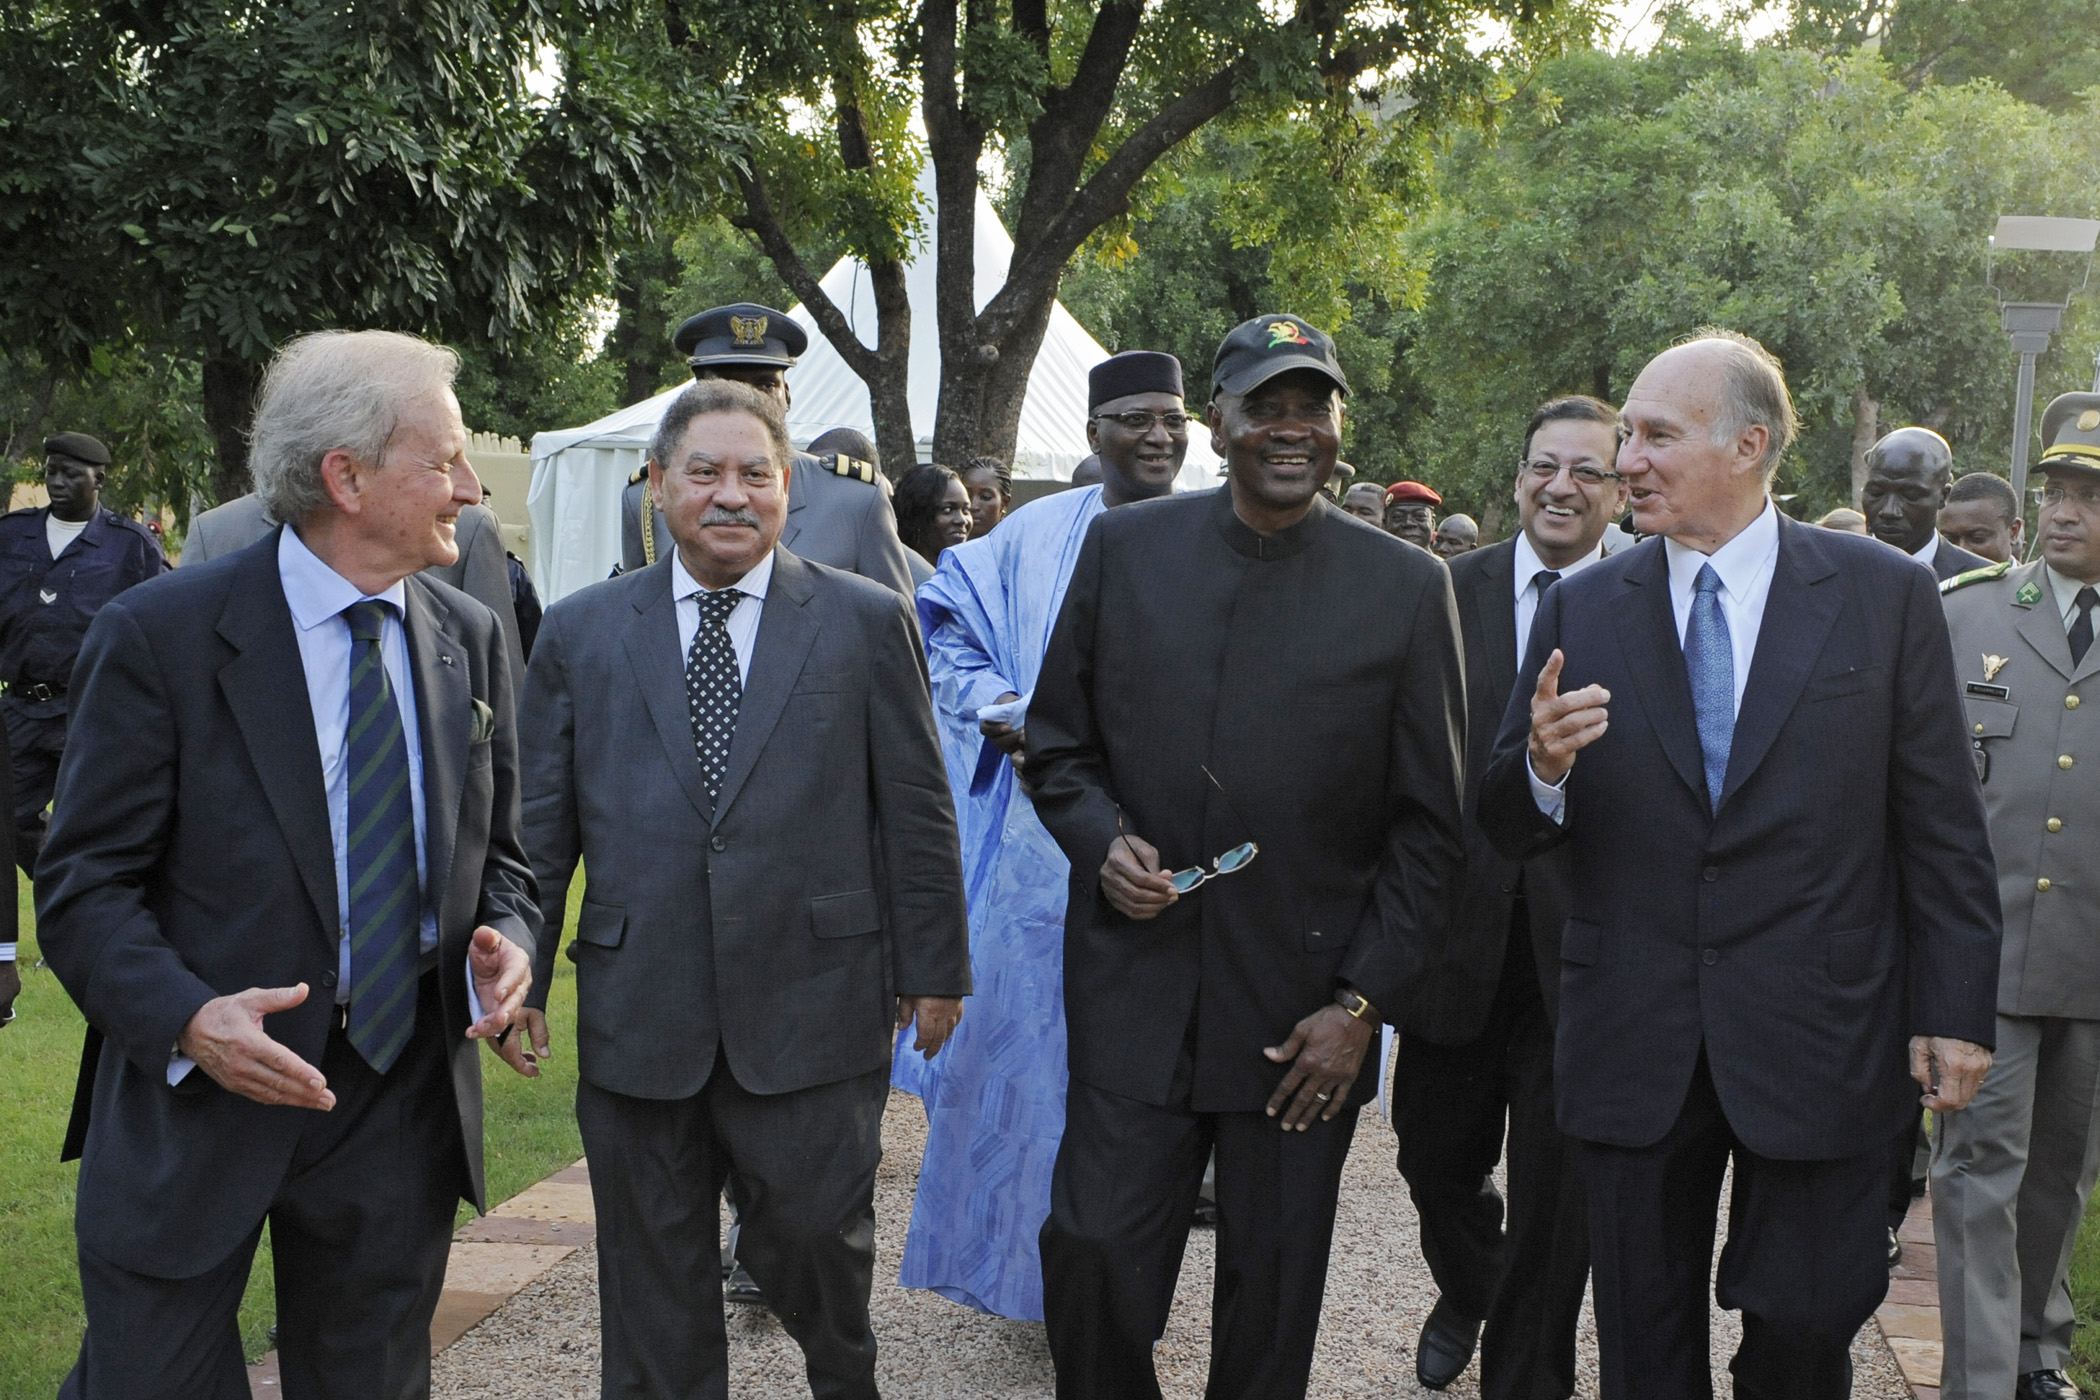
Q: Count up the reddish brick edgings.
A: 2